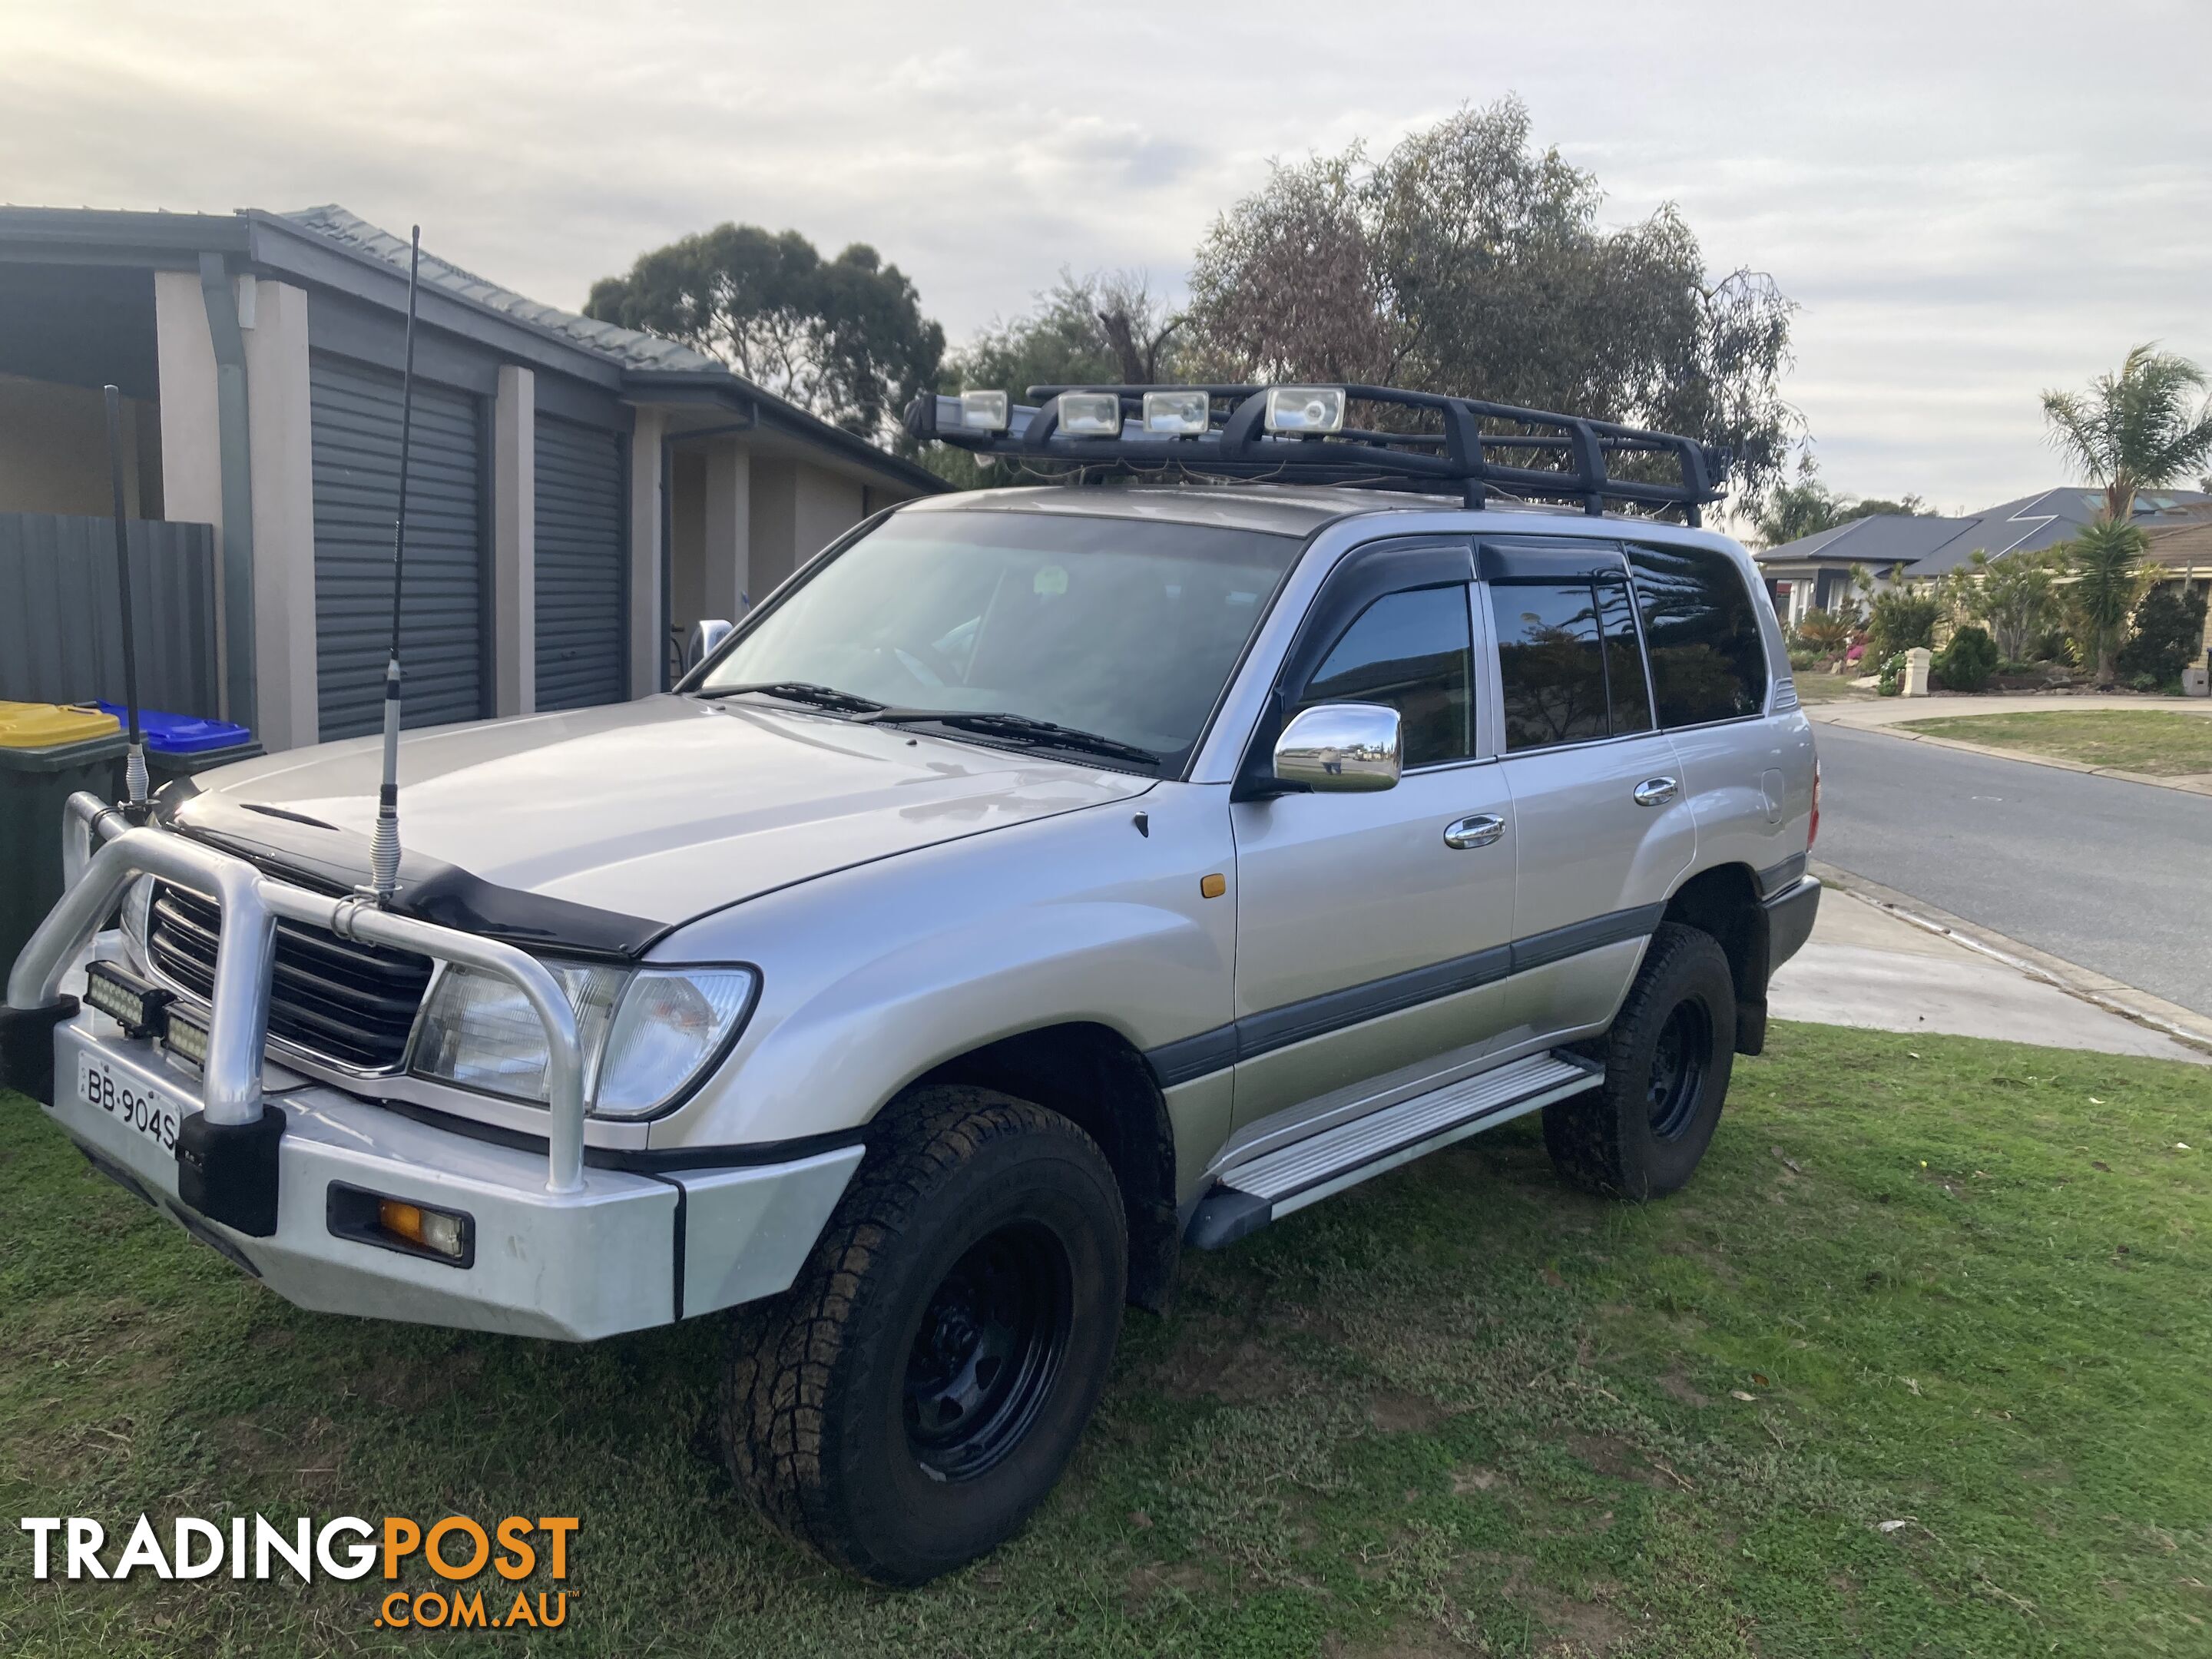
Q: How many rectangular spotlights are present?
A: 4